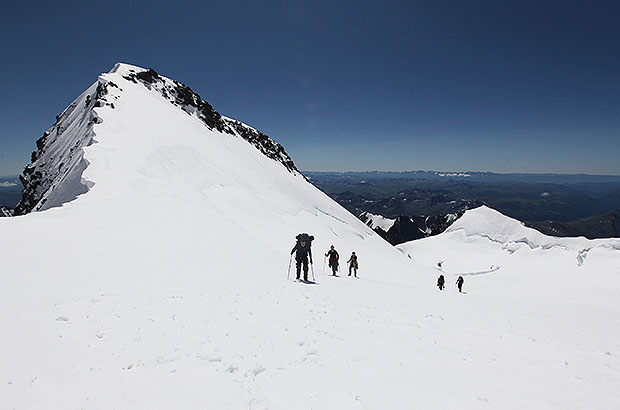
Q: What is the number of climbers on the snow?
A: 5